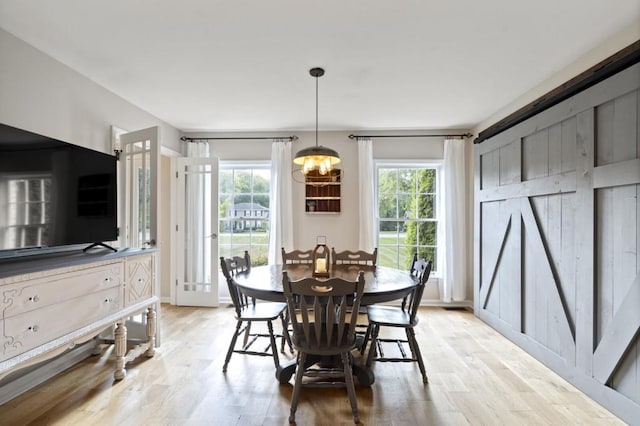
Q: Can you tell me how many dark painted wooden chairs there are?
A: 5